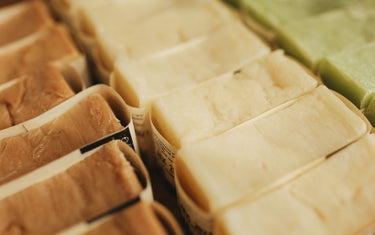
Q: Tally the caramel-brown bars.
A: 6